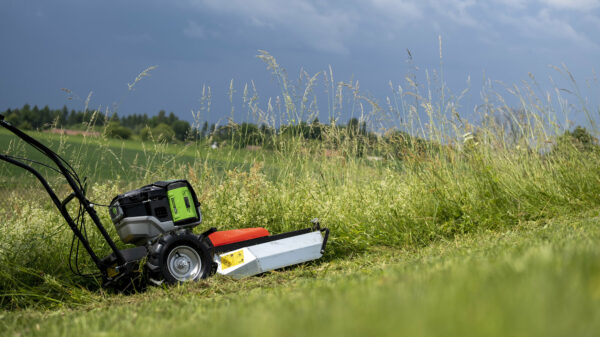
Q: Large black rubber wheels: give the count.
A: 1